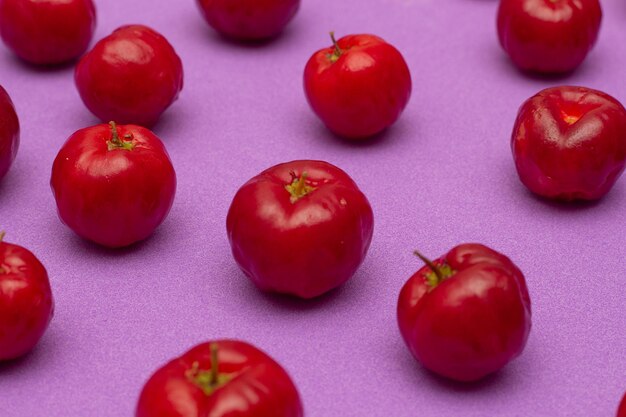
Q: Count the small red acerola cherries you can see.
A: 13